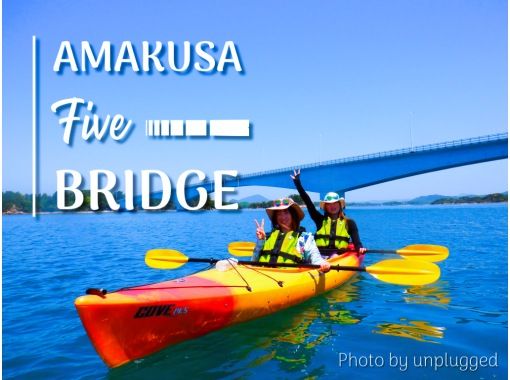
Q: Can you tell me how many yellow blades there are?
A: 4